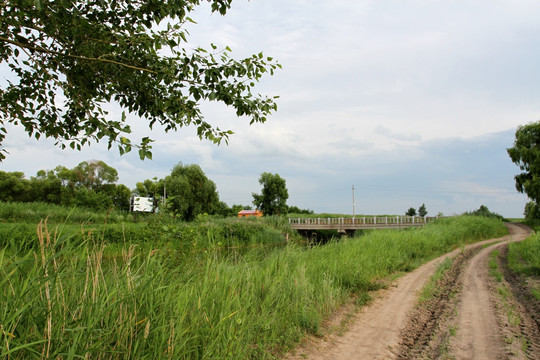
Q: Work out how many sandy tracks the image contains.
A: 2